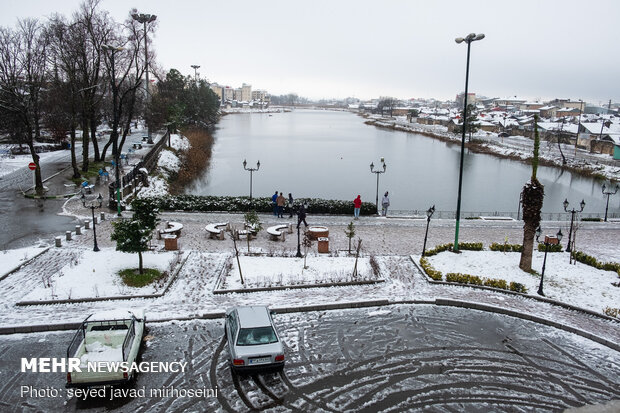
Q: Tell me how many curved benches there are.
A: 4